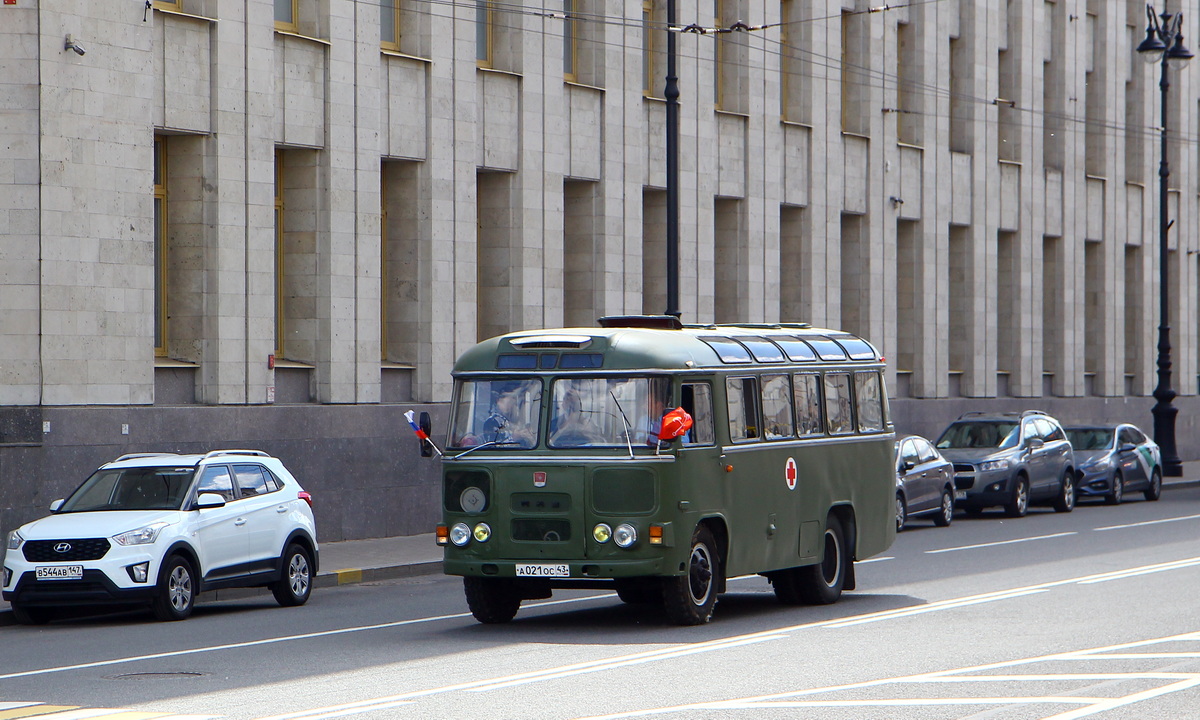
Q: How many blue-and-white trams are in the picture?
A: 0